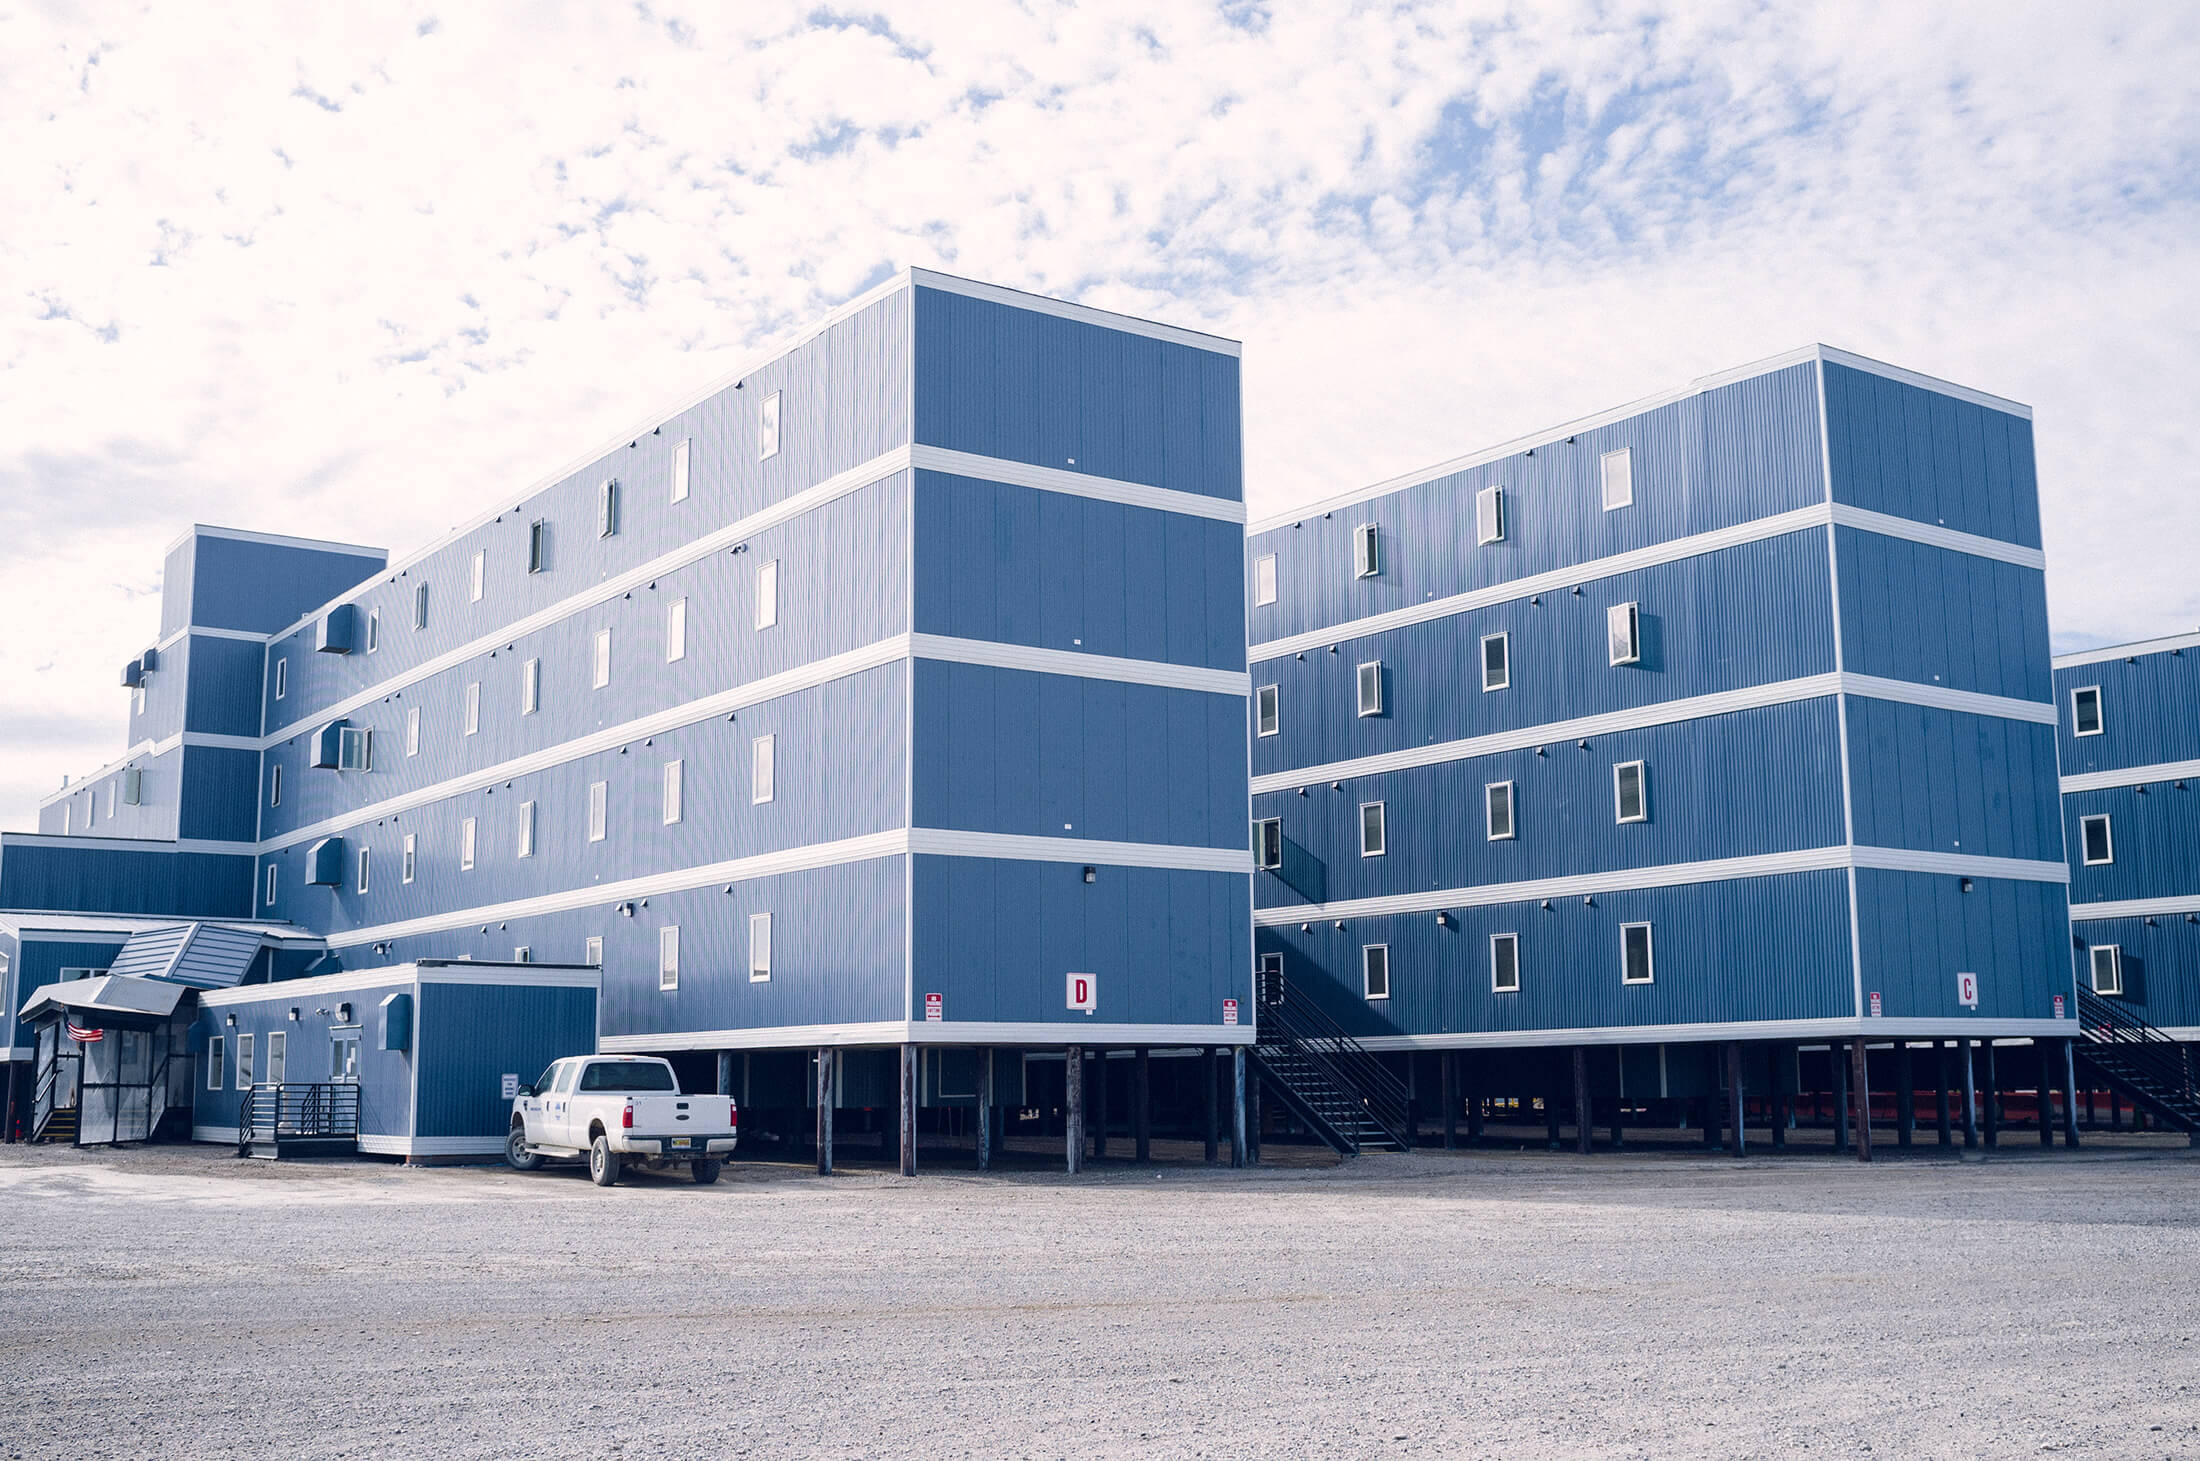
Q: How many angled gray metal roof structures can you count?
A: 2